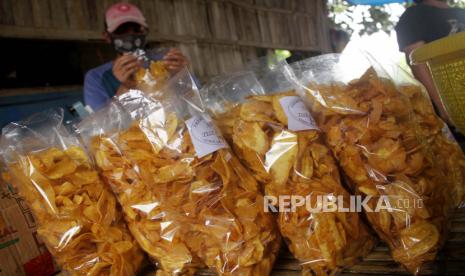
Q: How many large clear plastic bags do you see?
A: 4